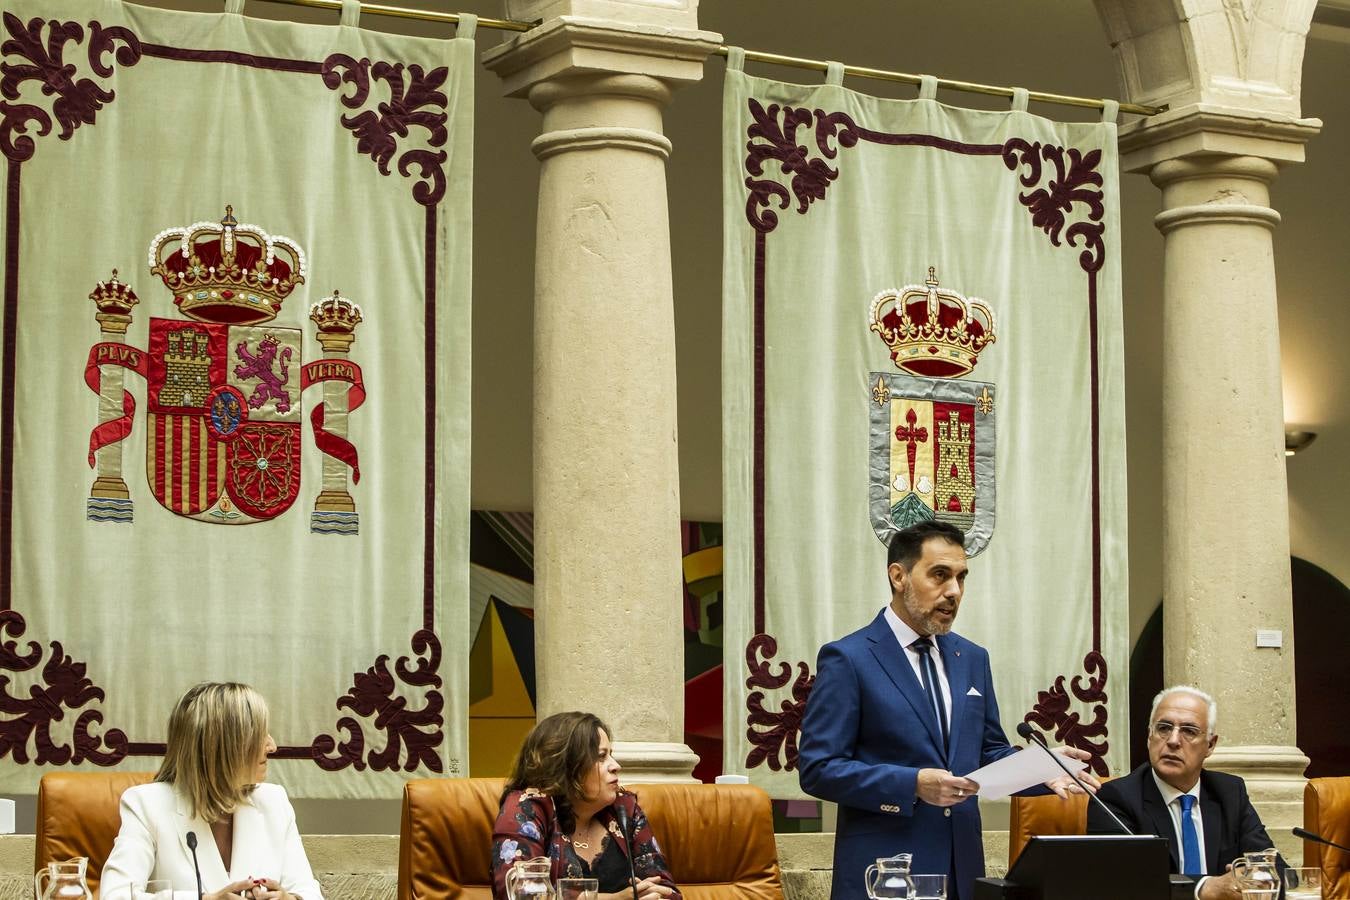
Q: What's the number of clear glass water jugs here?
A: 4